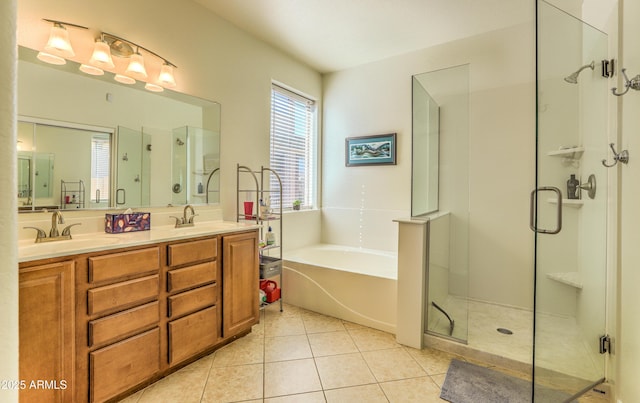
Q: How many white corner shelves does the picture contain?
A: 3